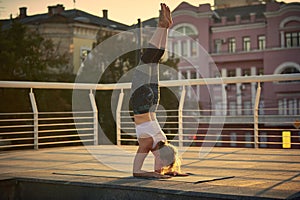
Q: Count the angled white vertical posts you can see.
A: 5